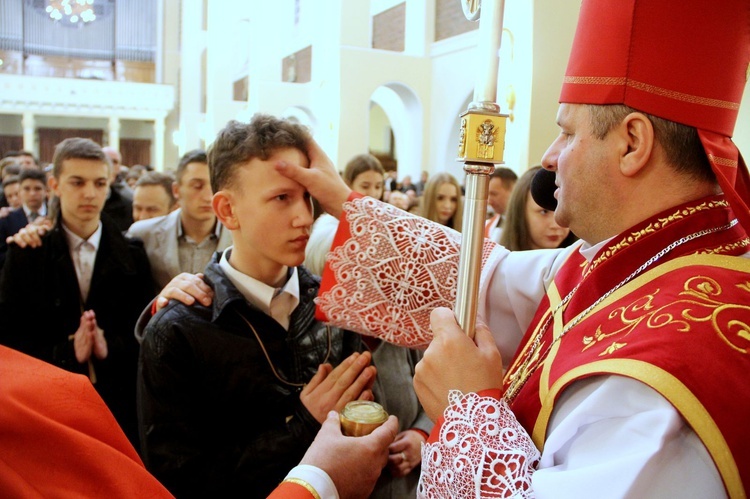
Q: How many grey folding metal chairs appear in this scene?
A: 0